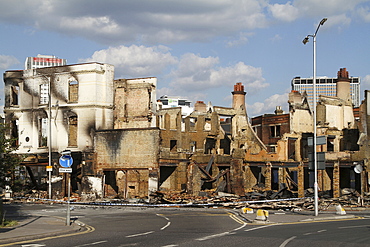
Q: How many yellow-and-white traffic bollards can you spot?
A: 3